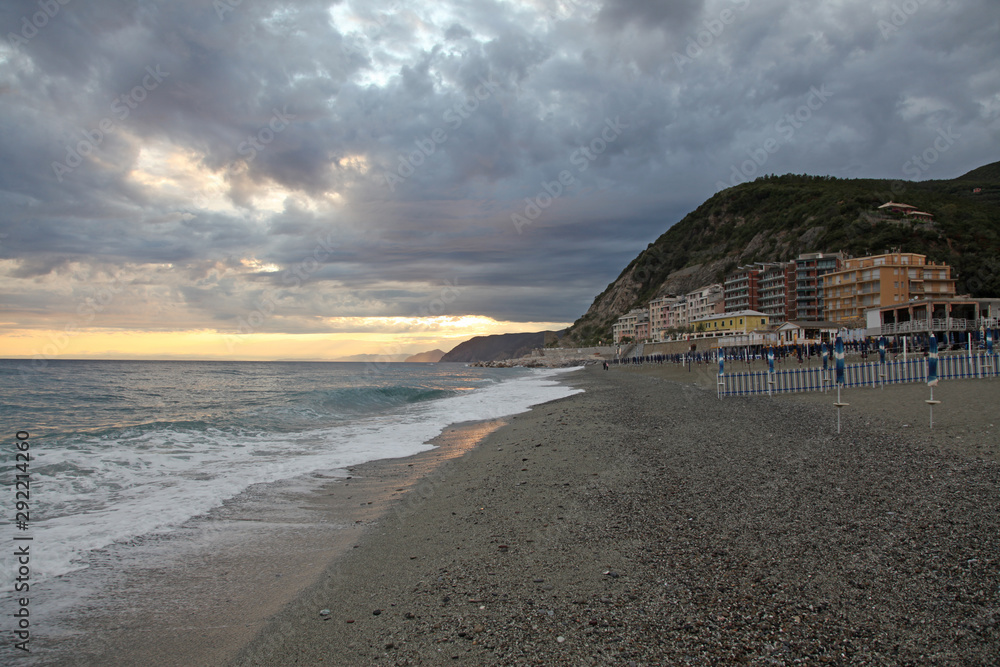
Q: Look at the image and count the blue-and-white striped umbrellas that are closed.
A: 7